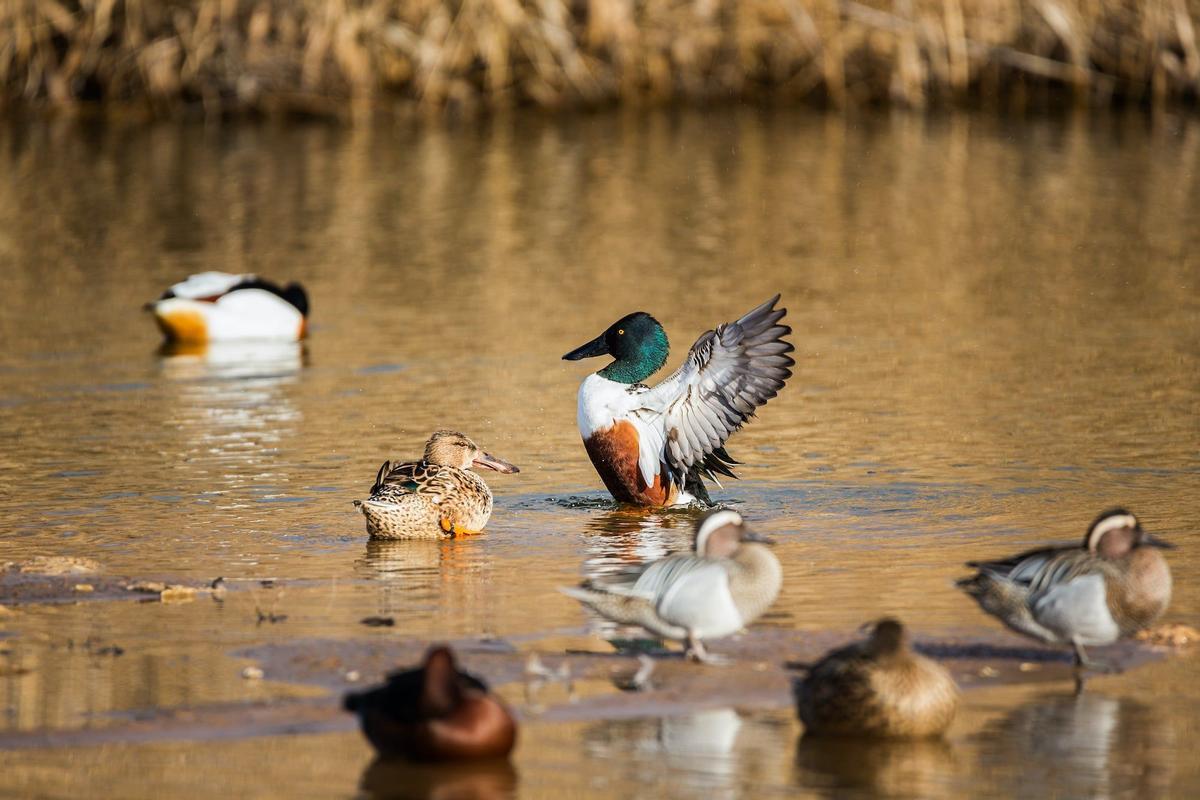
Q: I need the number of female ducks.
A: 2